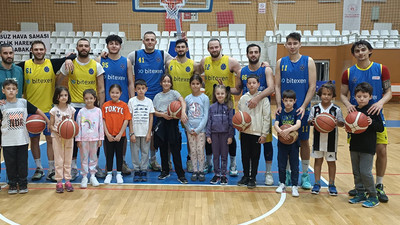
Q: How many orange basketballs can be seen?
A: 7